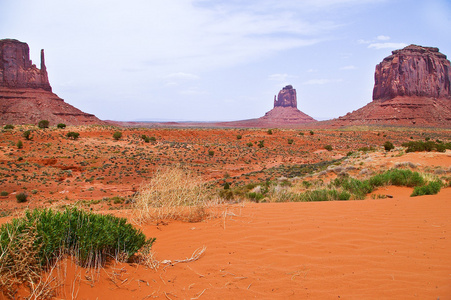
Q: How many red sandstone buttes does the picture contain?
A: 3